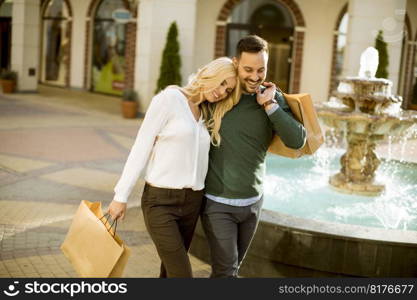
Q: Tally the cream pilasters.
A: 3